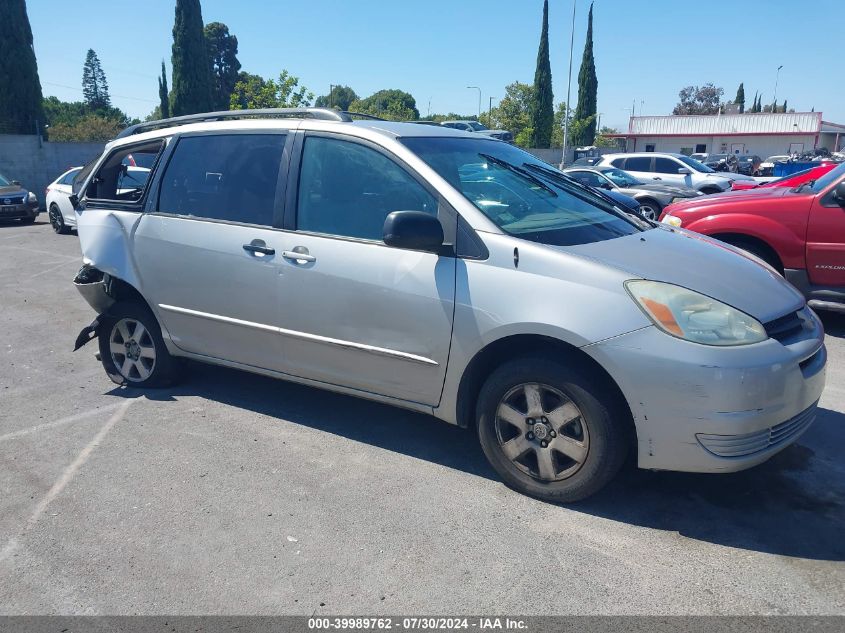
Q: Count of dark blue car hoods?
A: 1